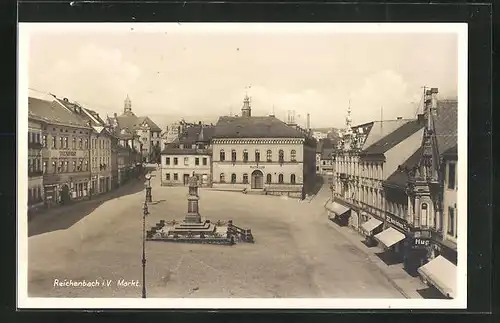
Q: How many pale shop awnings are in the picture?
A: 4